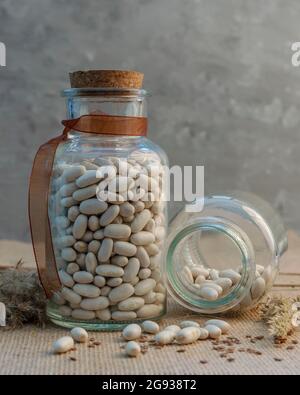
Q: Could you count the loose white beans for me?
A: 12